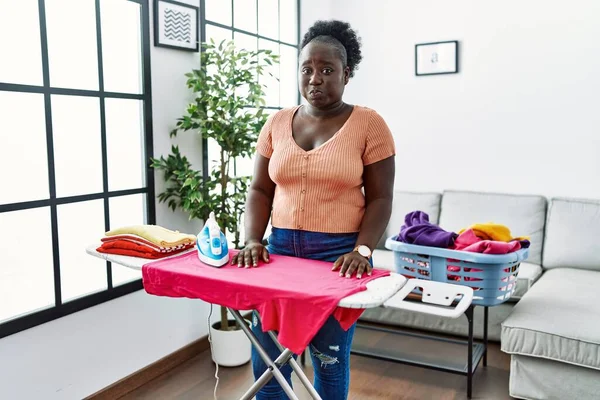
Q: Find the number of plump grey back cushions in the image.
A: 3